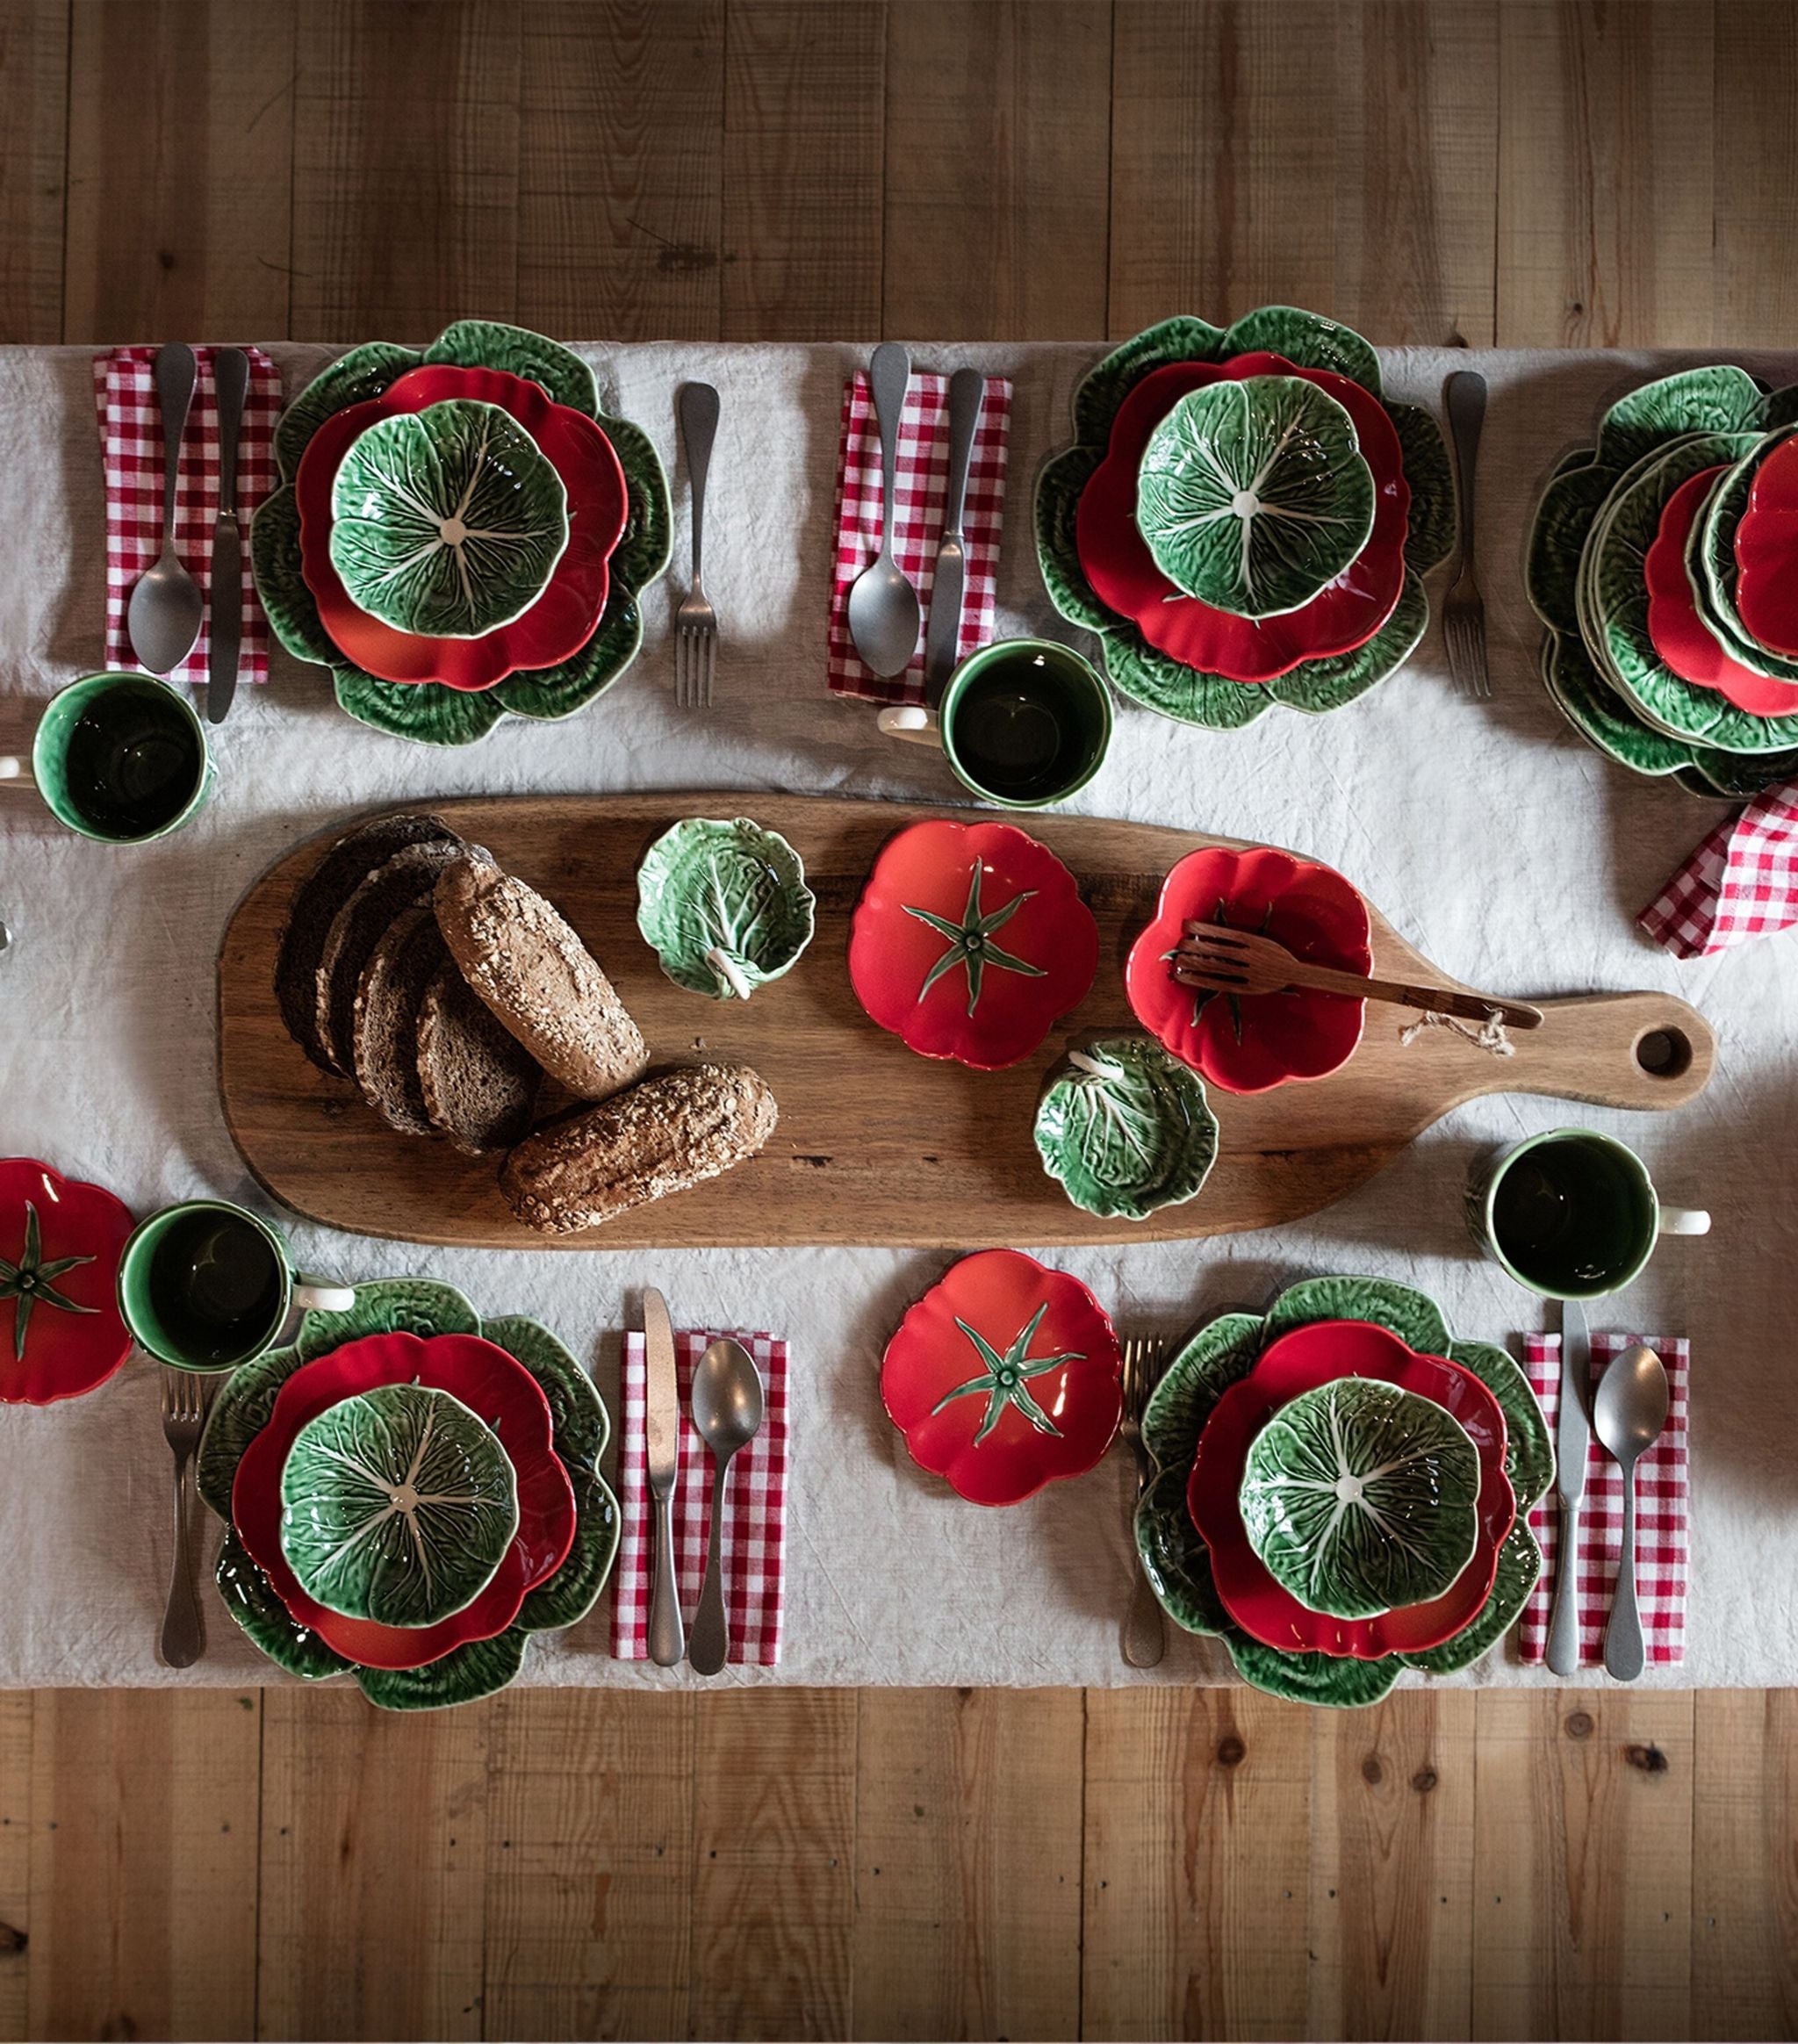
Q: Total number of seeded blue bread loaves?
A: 0